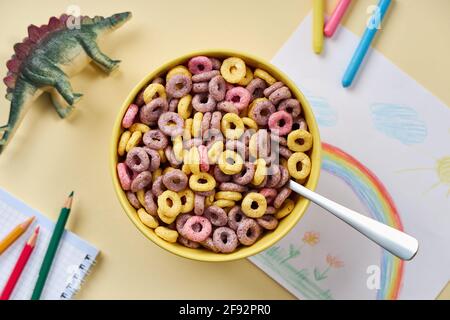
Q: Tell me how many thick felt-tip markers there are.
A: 3